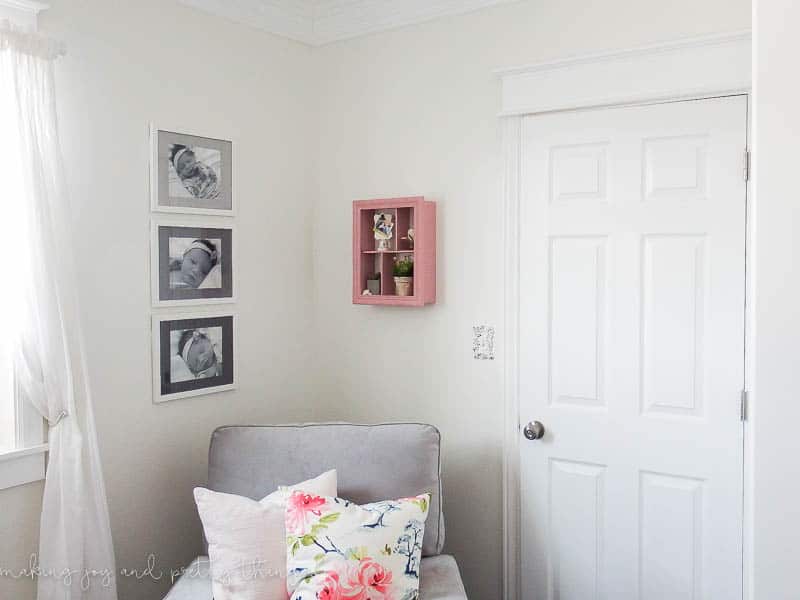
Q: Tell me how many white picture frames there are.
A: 3